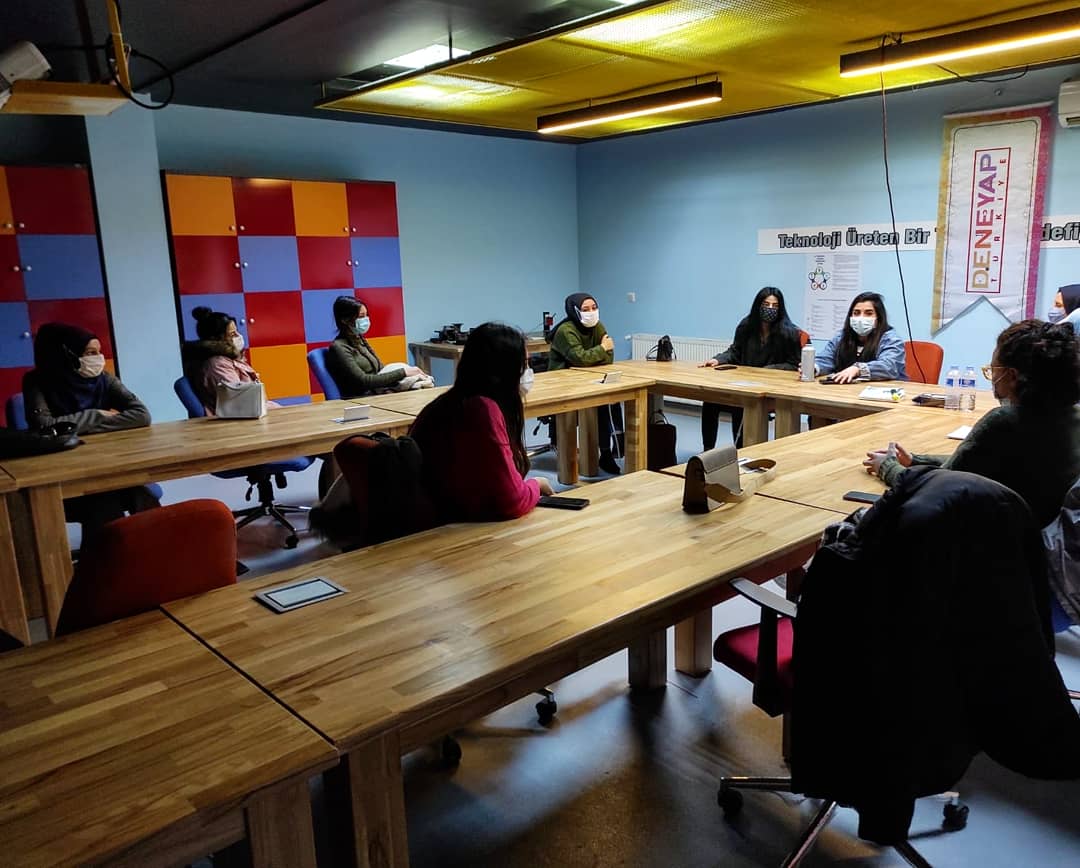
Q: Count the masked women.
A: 9